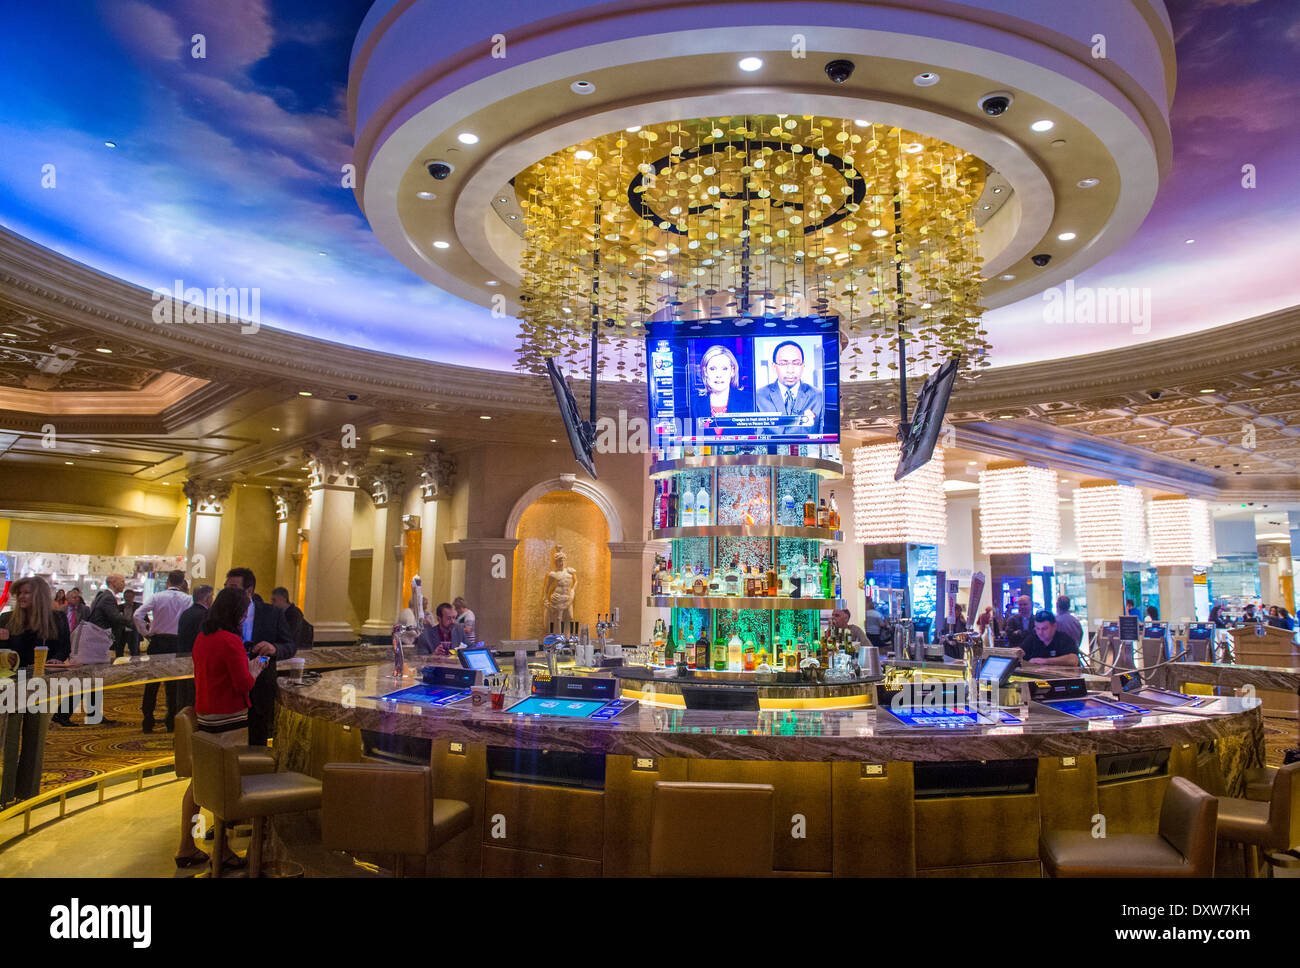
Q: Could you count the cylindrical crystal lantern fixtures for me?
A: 4